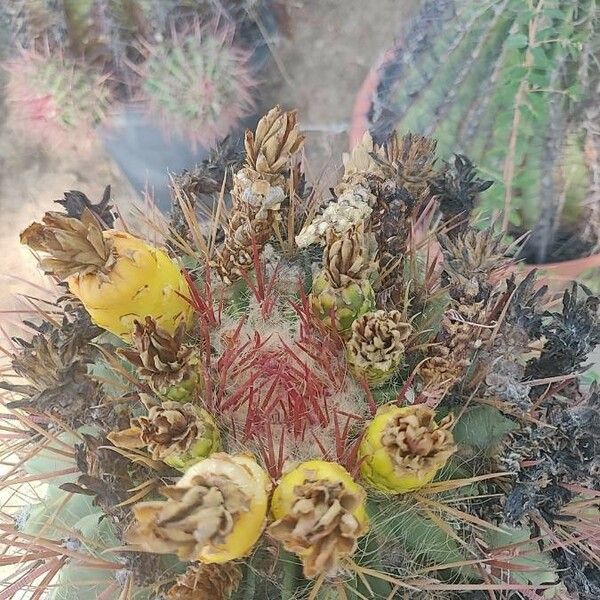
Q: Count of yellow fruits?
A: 4